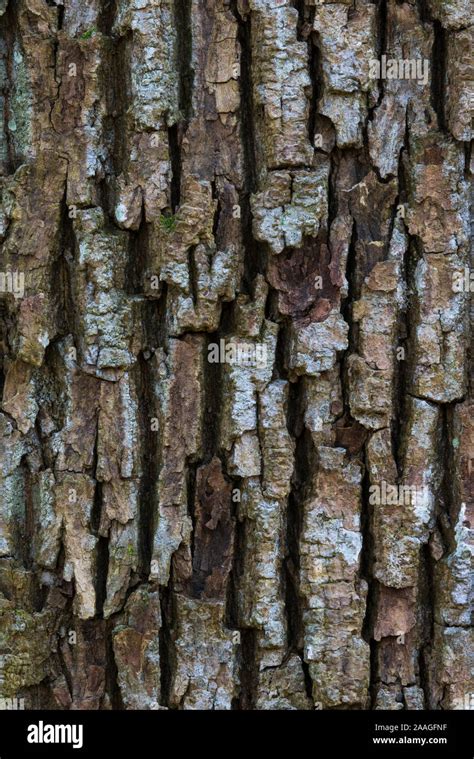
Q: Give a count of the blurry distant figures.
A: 0